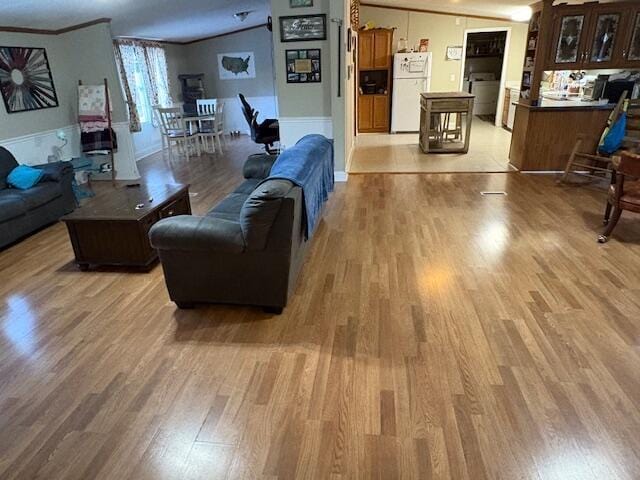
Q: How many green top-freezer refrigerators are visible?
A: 0